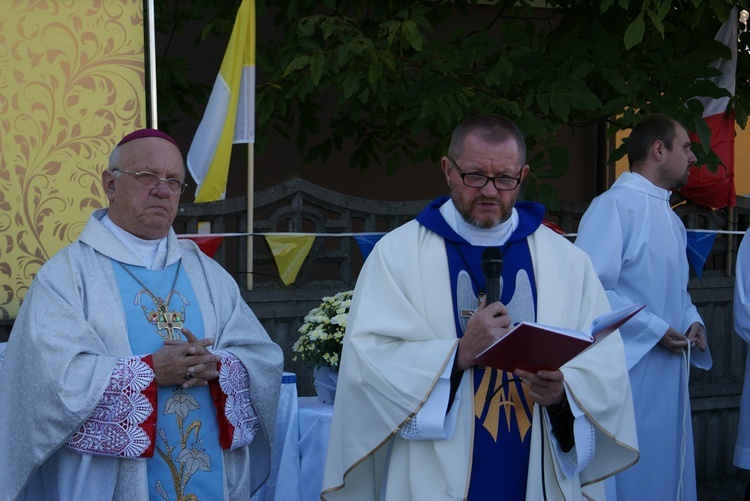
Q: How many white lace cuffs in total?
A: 2